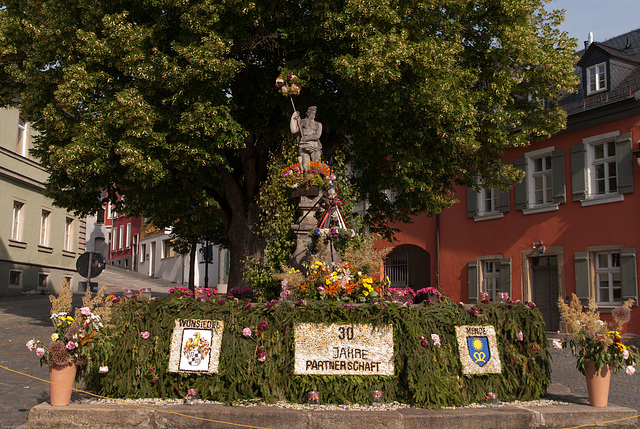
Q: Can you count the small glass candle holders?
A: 4